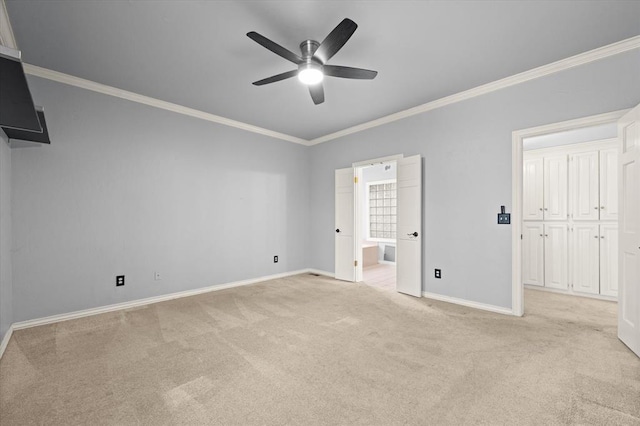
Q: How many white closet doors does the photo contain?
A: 8